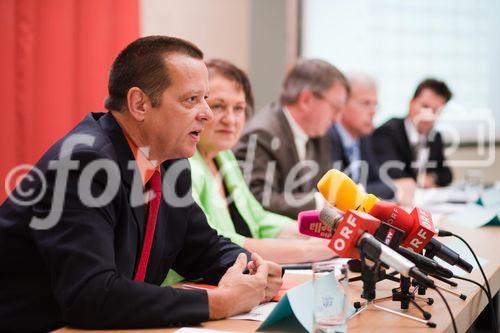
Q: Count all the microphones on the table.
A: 5